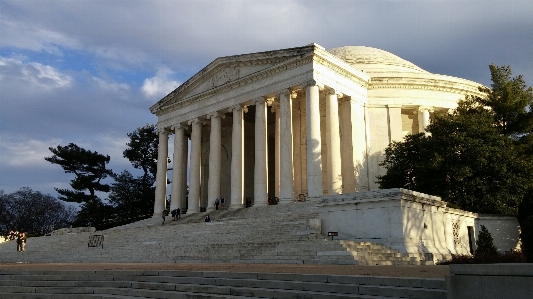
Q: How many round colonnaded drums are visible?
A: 1